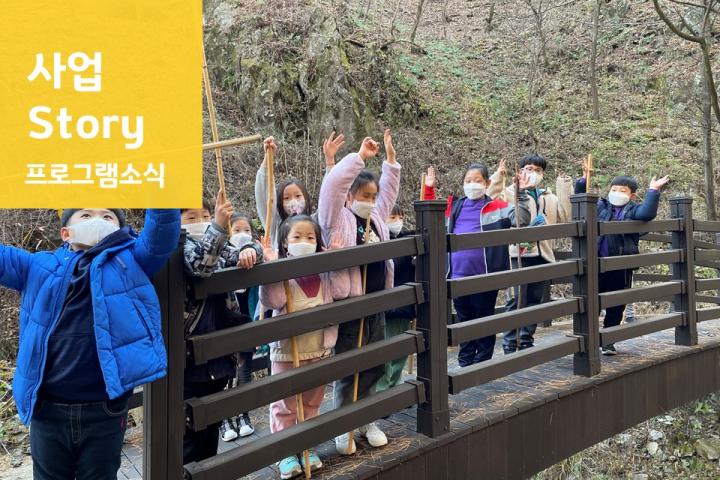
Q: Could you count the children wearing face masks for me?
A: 10